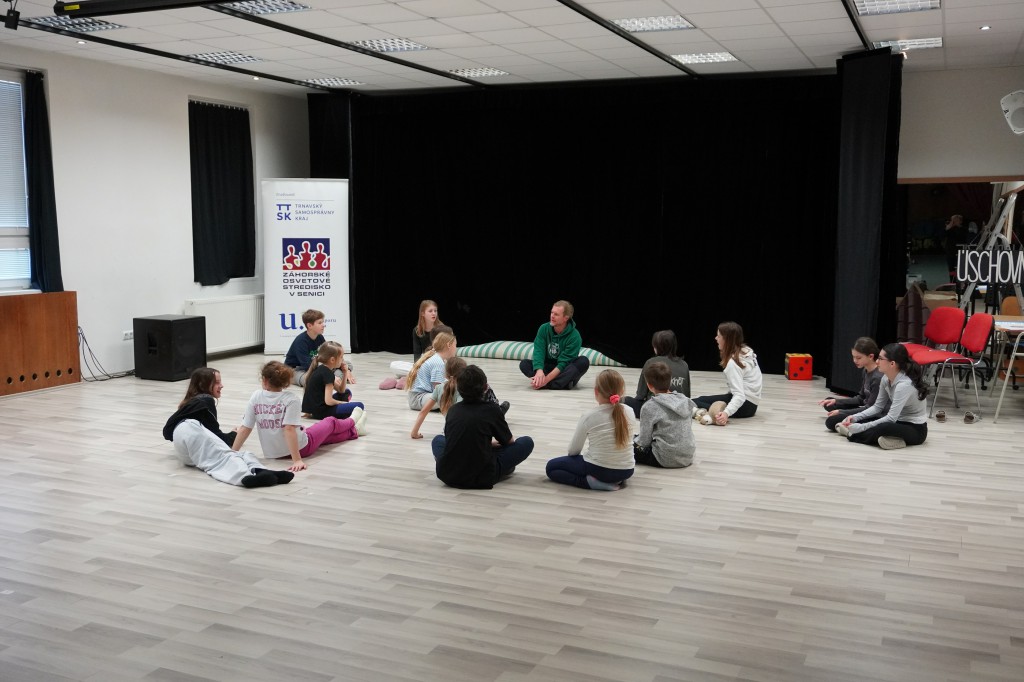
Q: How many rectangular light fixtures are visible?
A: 10